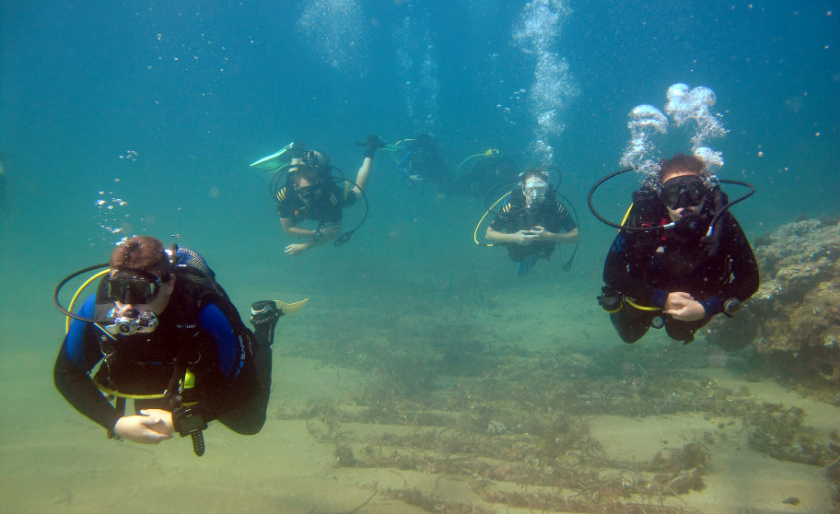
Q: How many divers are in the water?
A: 6